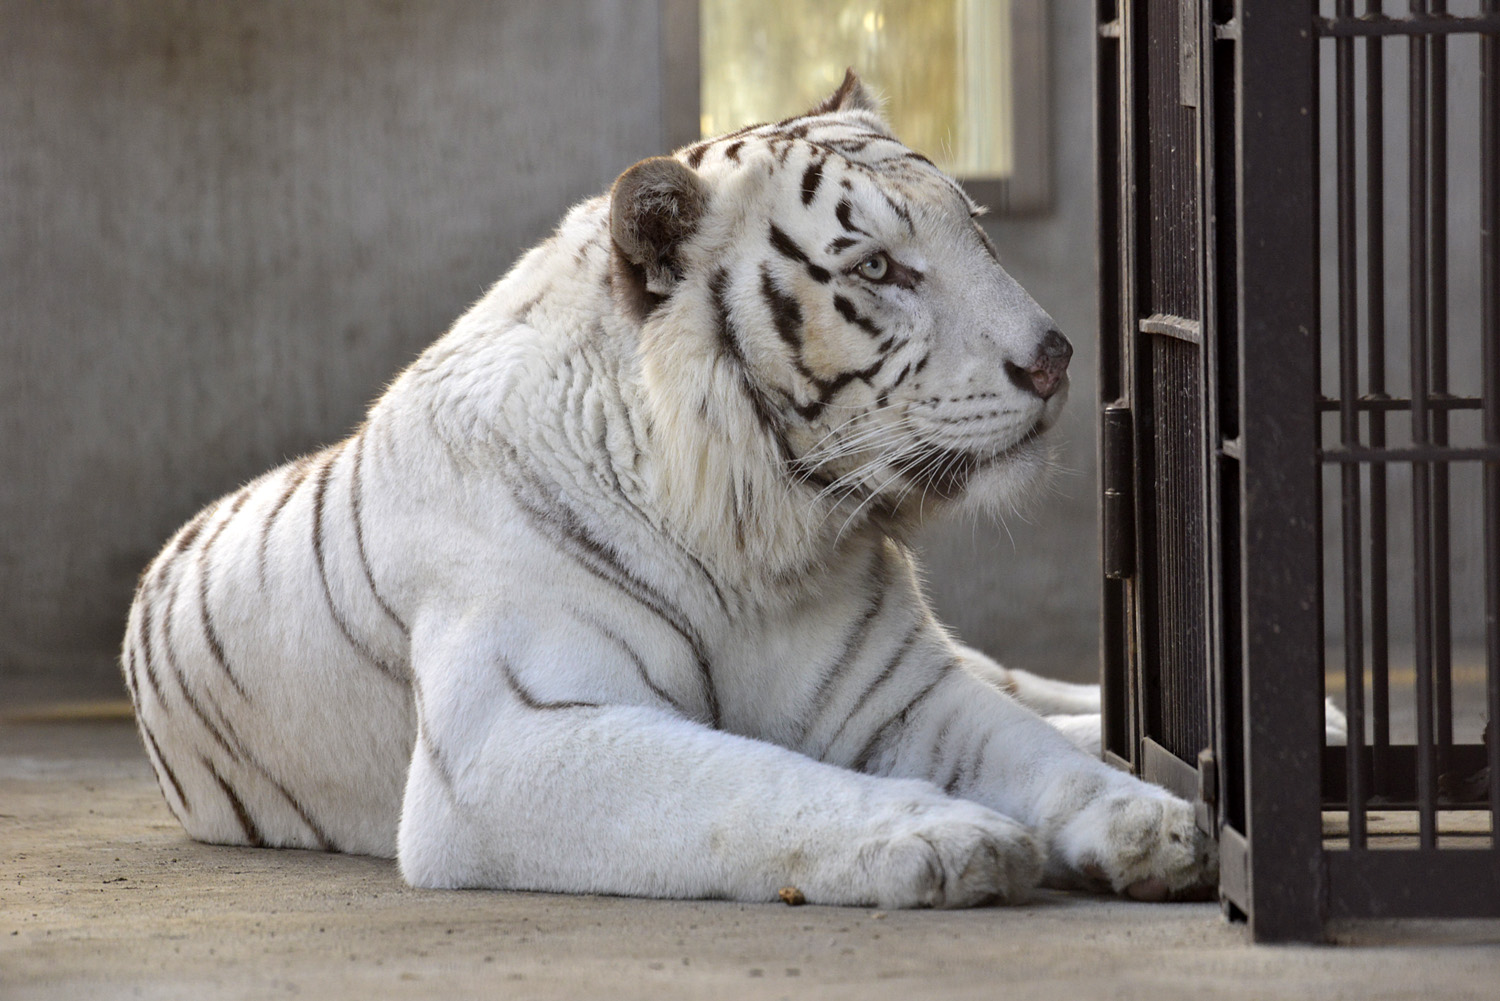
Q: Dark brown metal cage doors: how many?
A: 1